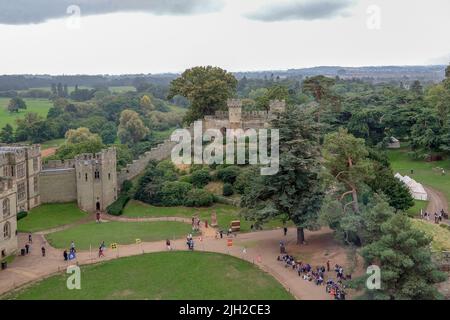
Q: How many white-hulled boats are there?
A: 0